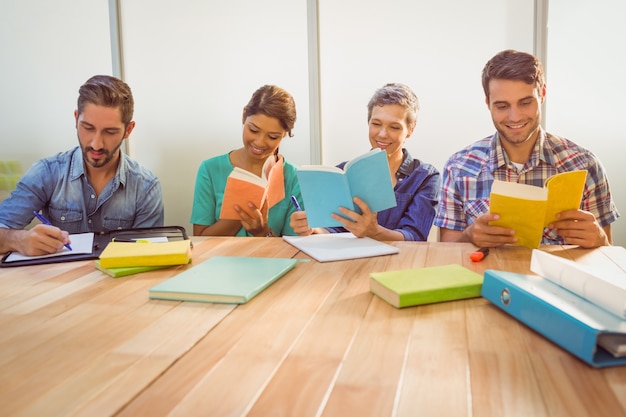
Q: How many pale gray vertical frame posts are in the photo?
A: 3